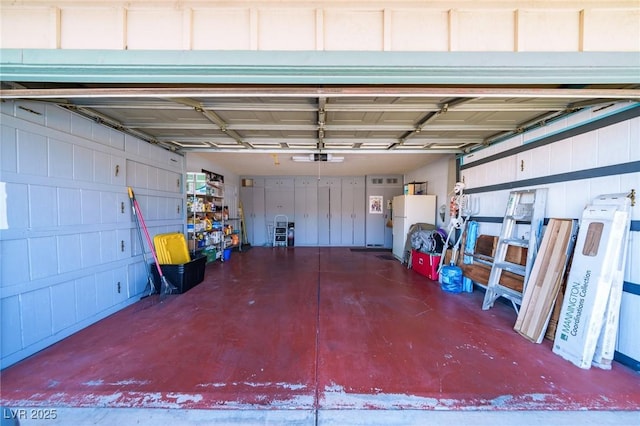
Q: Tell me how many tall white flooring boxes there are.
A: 2